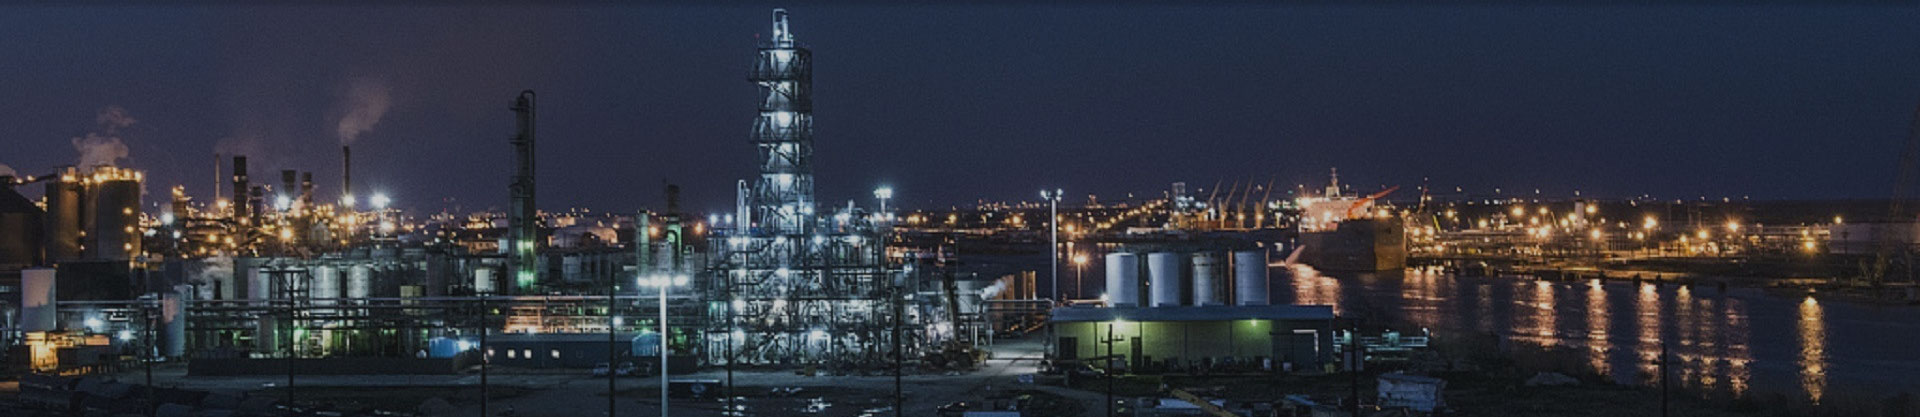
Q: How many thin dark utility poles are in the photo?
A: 9